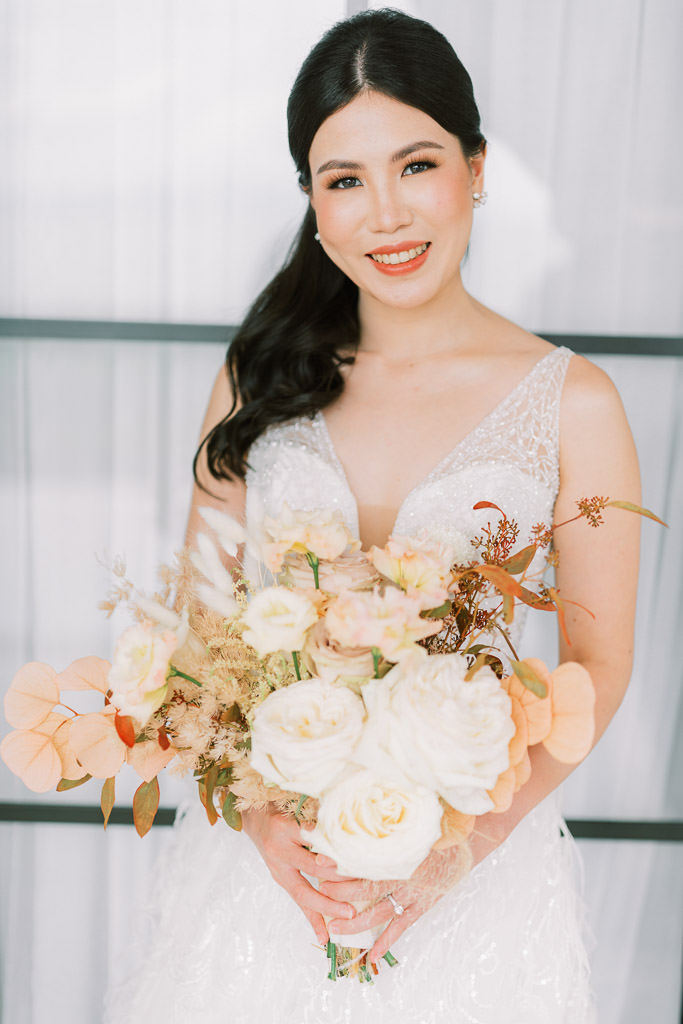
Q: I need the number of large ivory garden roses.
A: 3